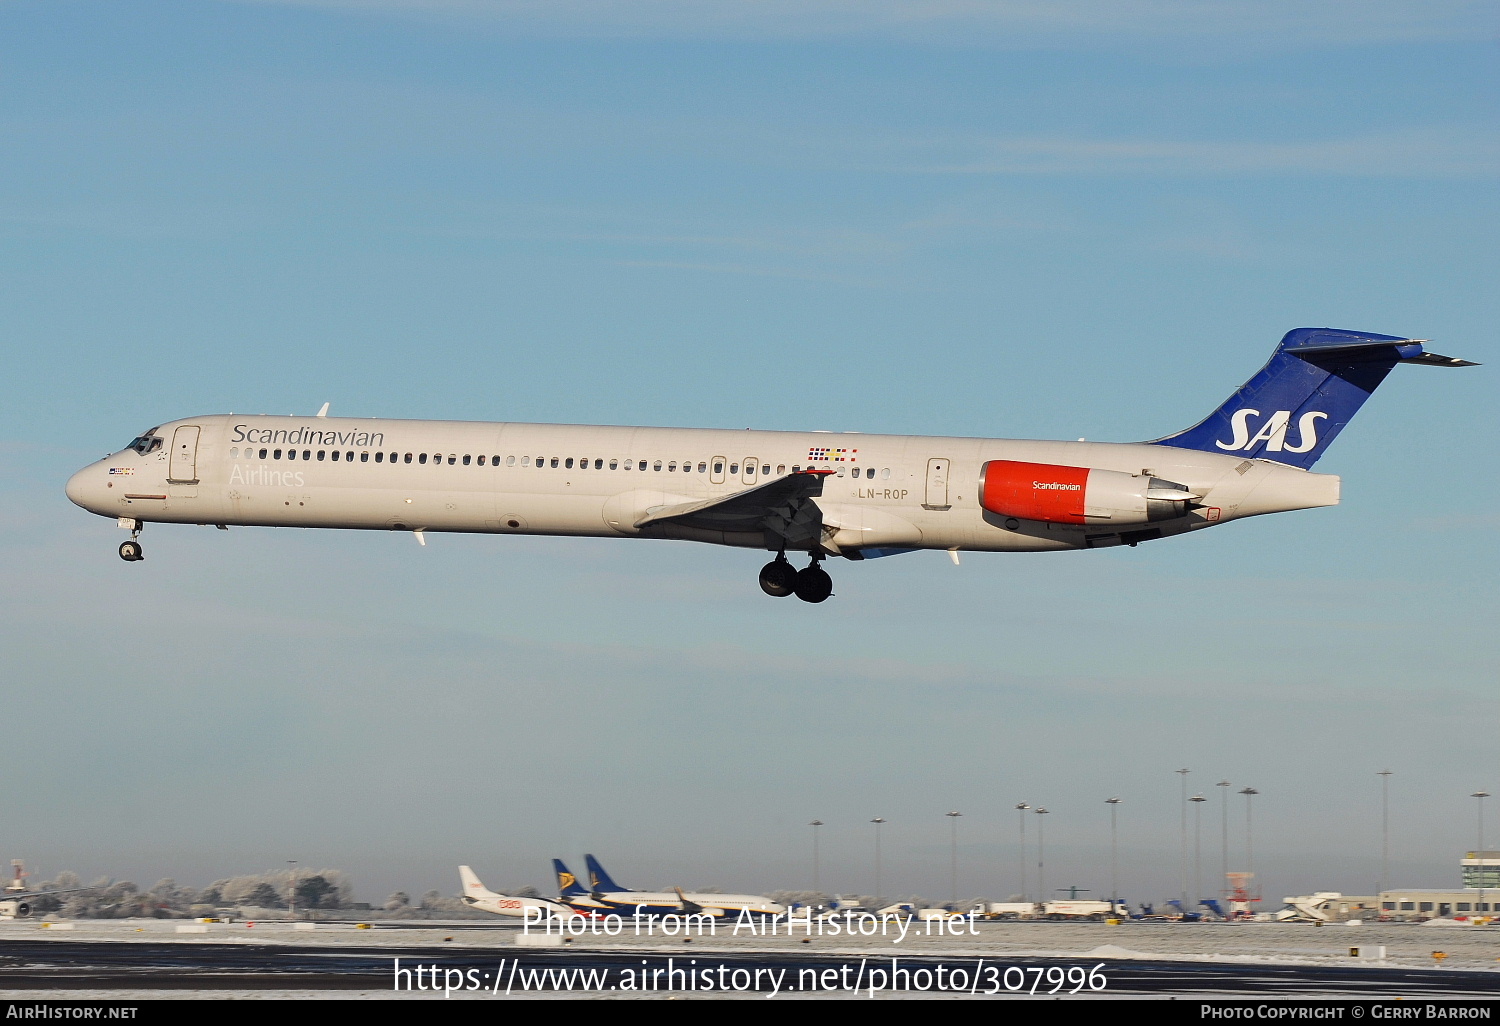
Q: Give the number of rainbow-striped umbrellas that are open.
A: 0